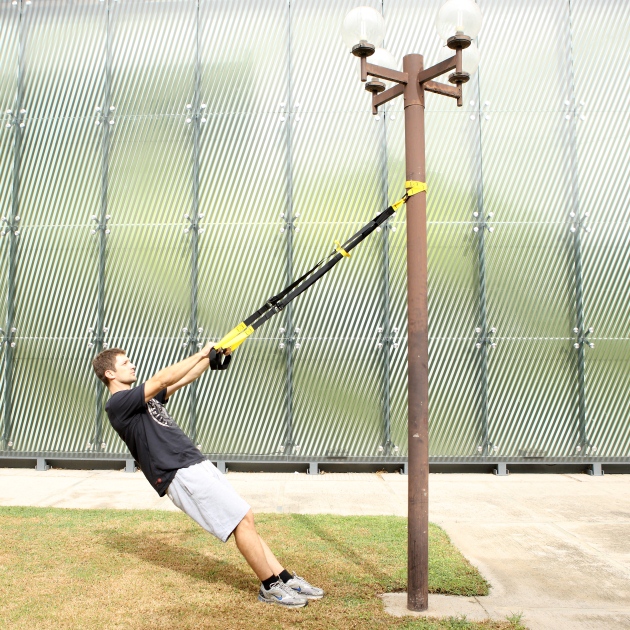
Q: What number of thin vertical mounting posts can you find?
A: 7